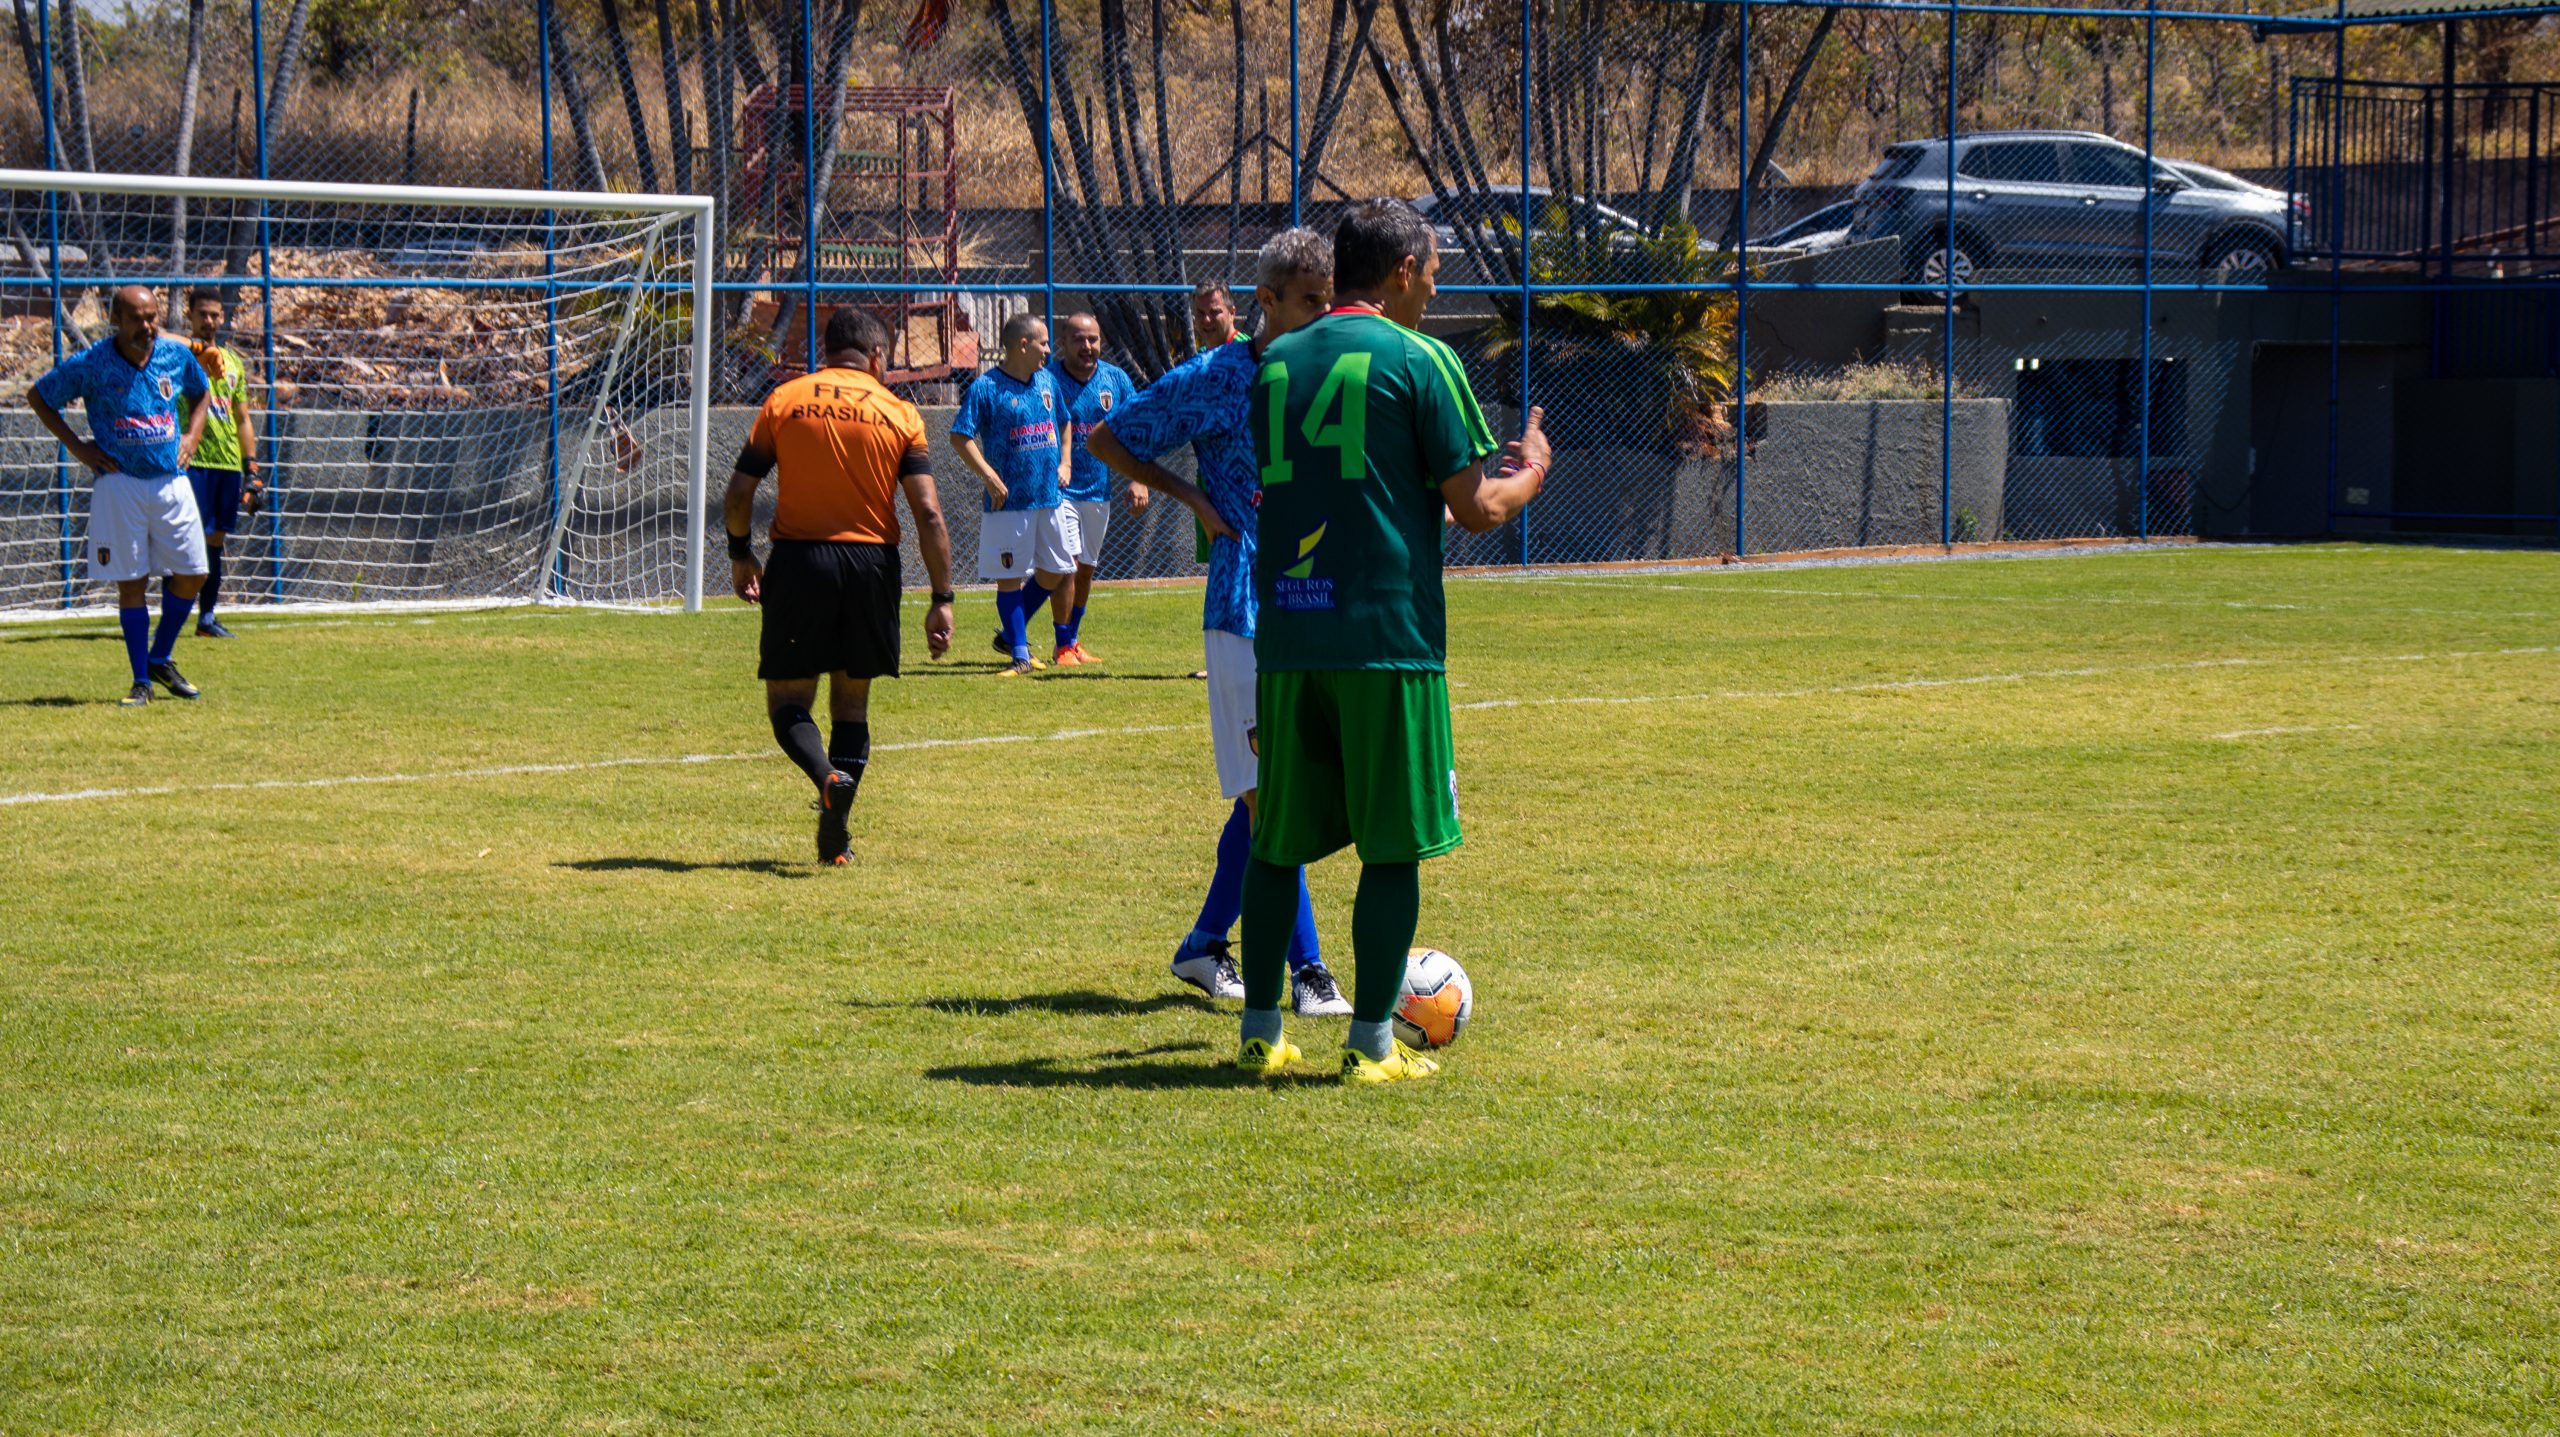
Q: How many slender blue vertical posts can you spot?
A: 11